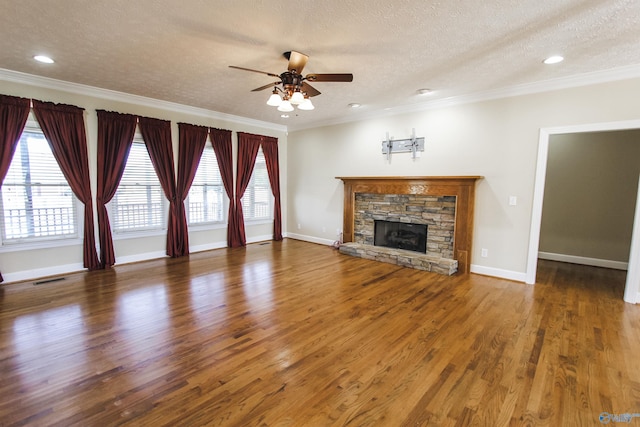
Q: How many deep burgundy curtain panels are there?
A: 8